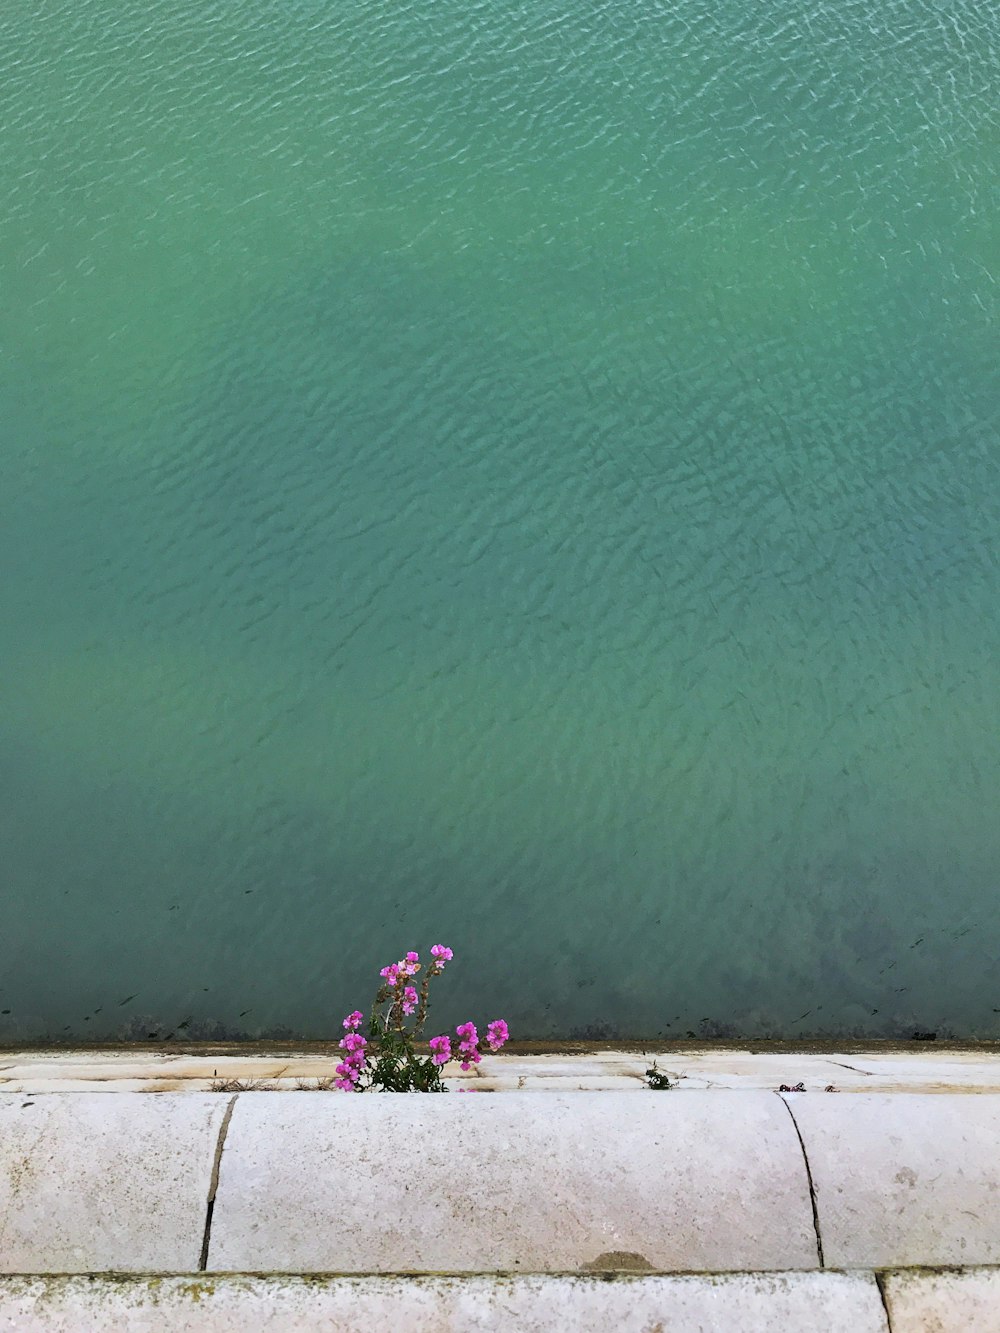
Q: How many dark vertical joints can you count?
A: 3